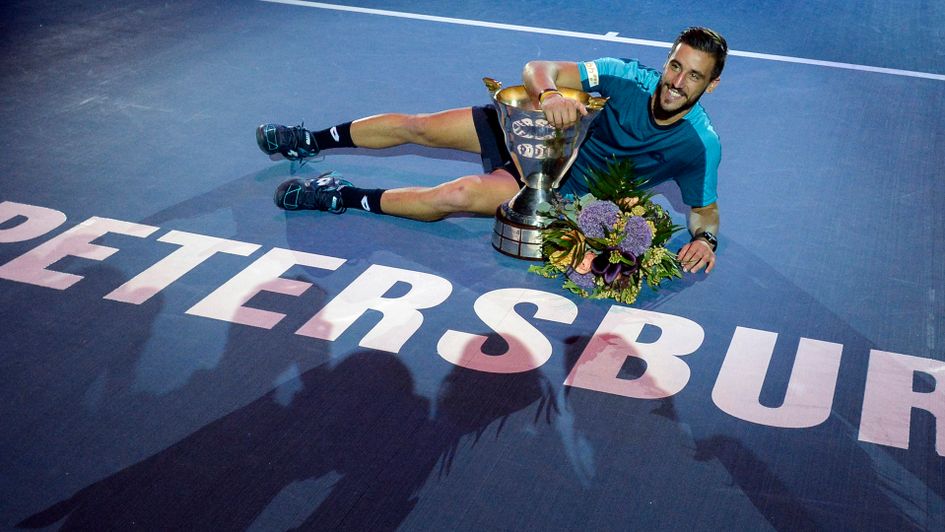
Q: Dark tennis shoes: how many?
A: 2